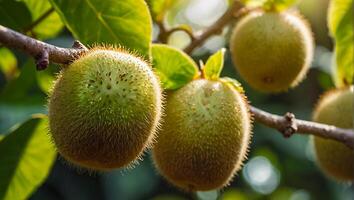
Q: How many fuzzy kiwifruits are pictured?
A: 4